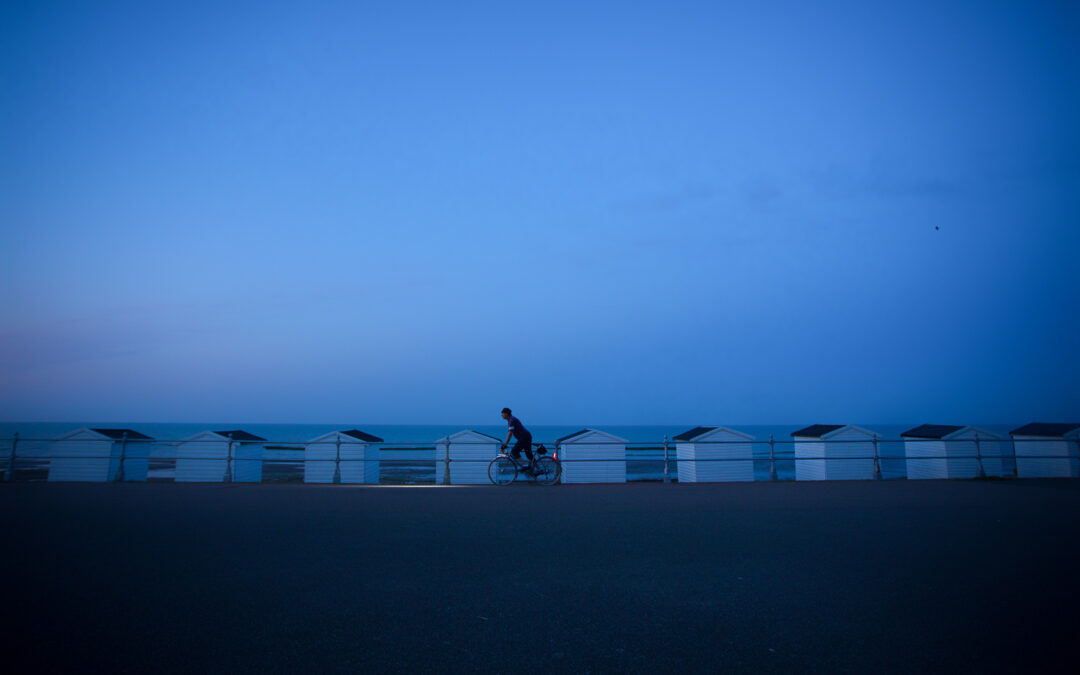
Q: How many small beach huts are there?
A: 9